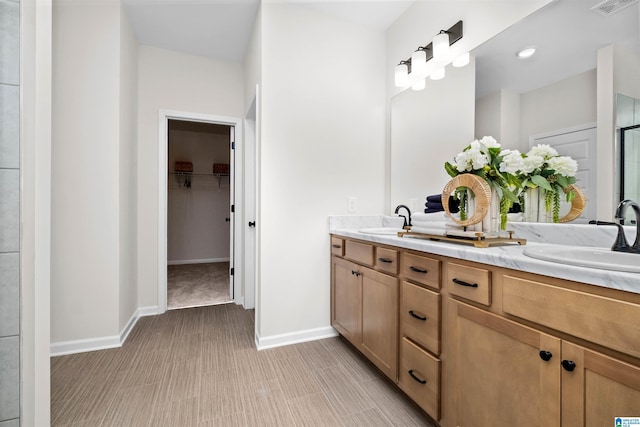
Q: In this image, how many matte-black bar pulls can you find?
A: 6